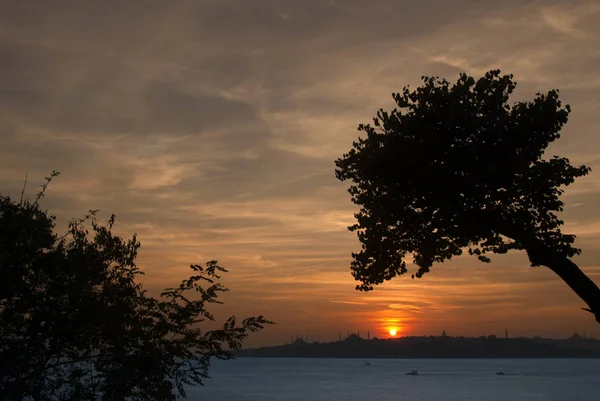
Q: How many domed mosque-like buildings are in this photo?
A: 3